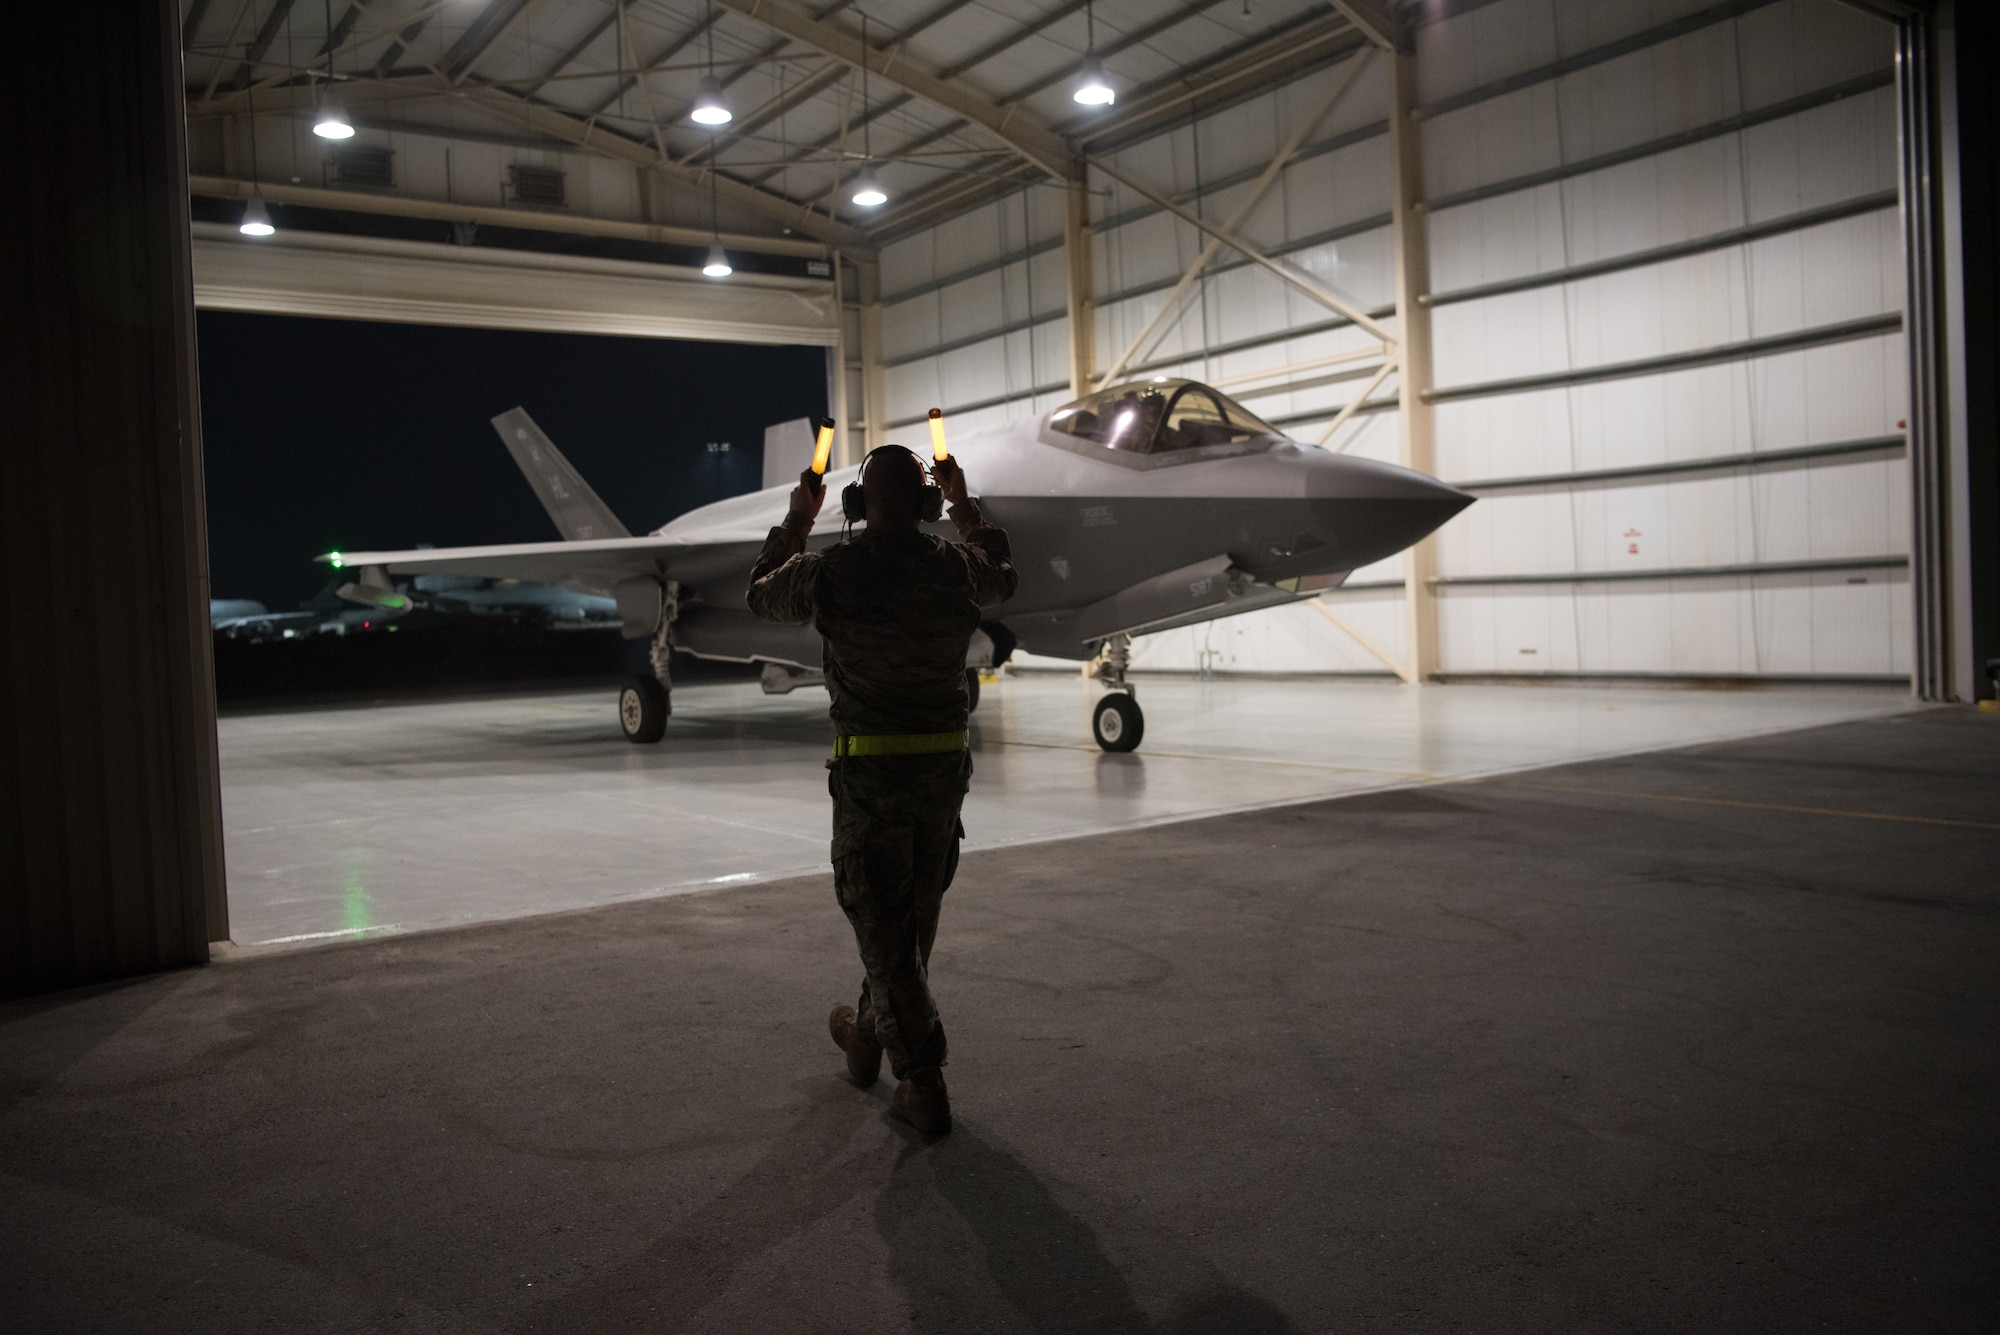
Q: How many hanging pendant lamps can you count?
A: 6